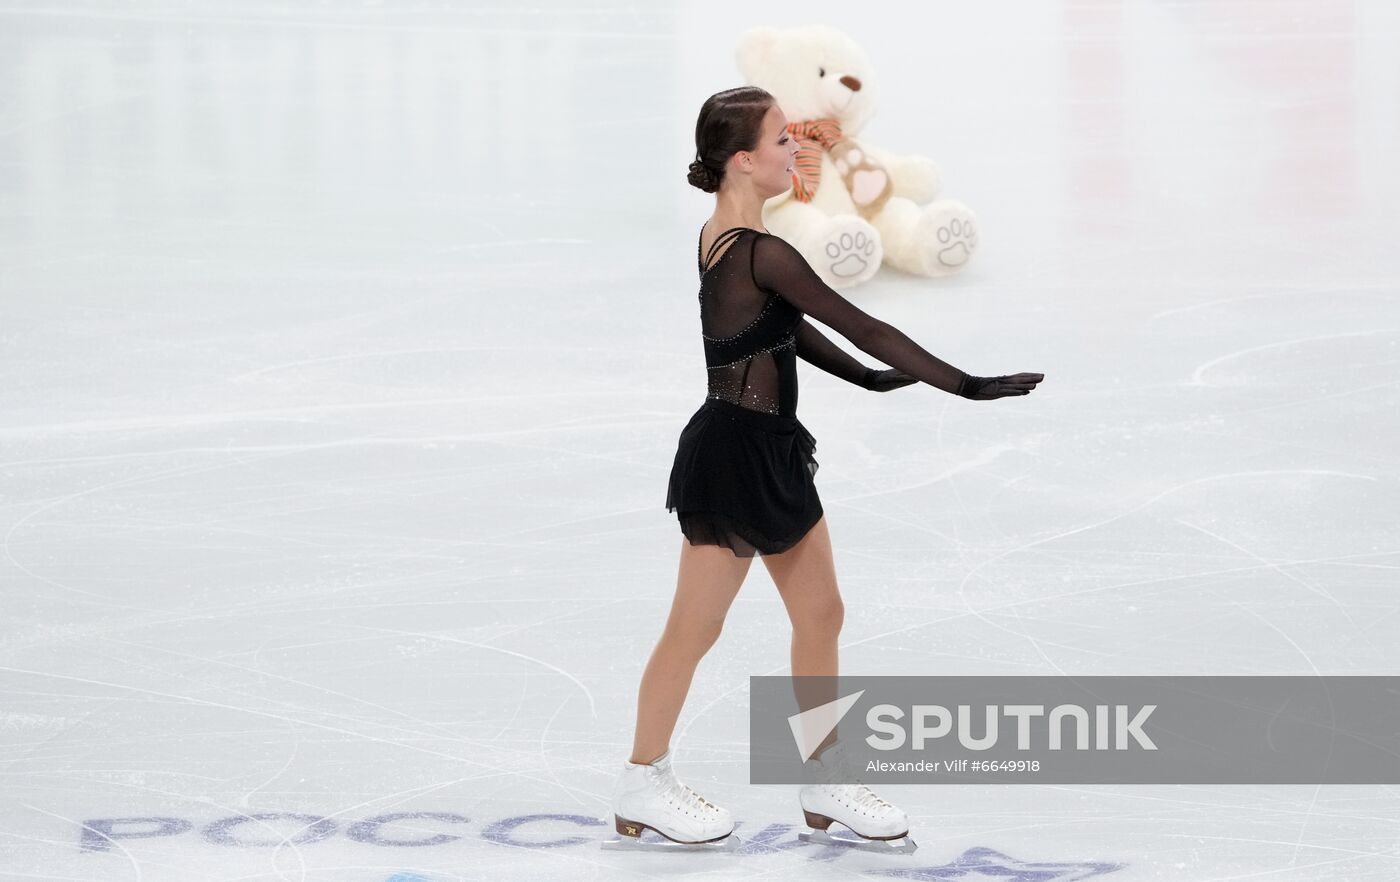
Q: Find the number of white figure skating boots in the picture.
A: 2